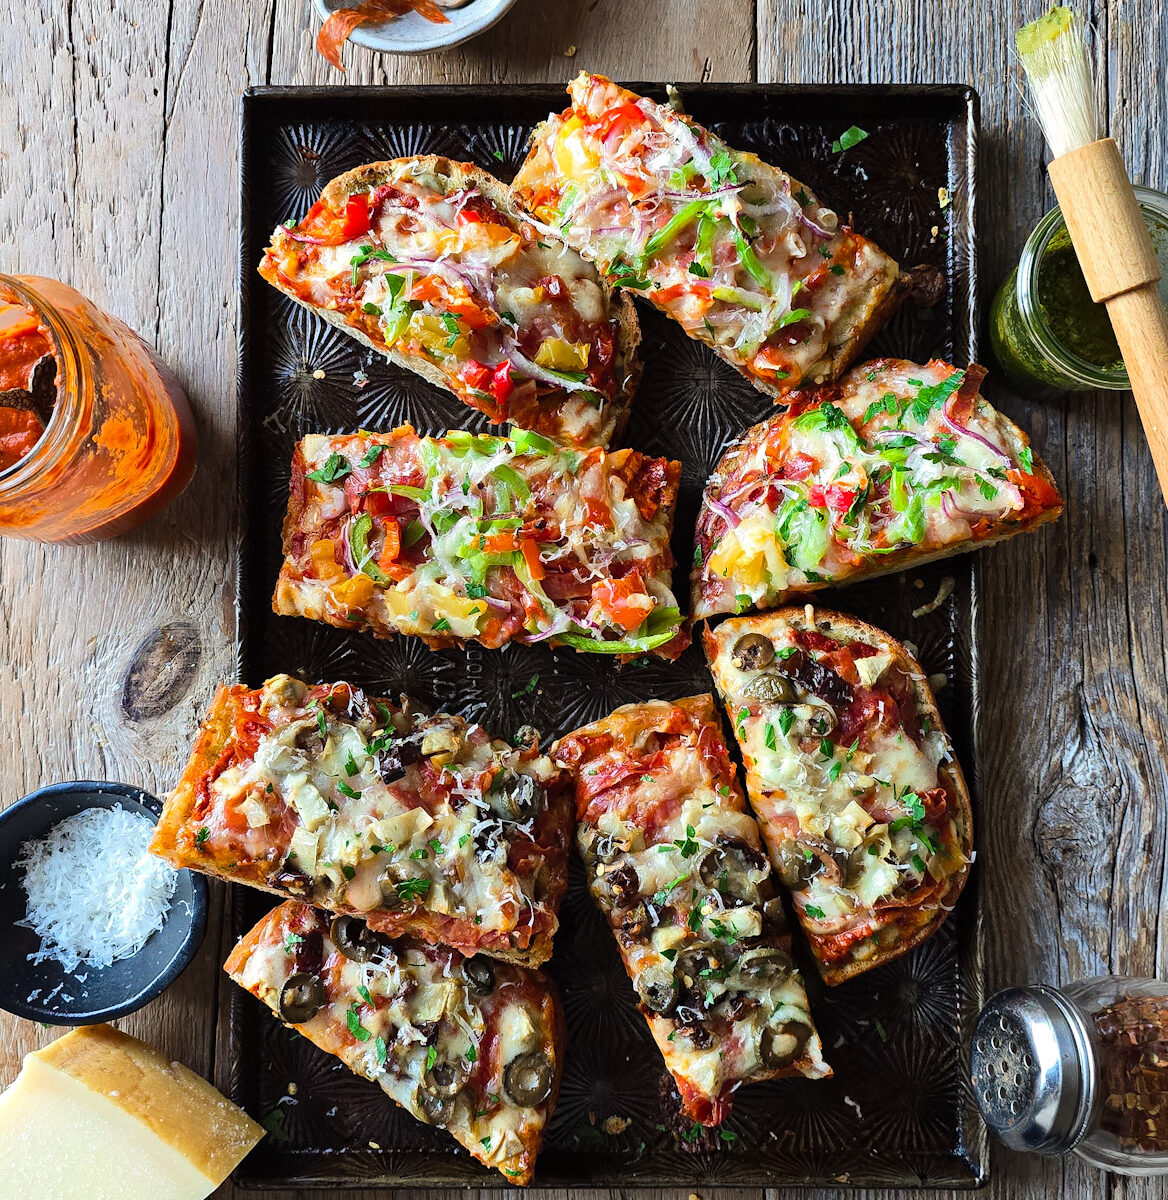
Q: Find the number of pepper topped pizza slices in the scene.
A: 4